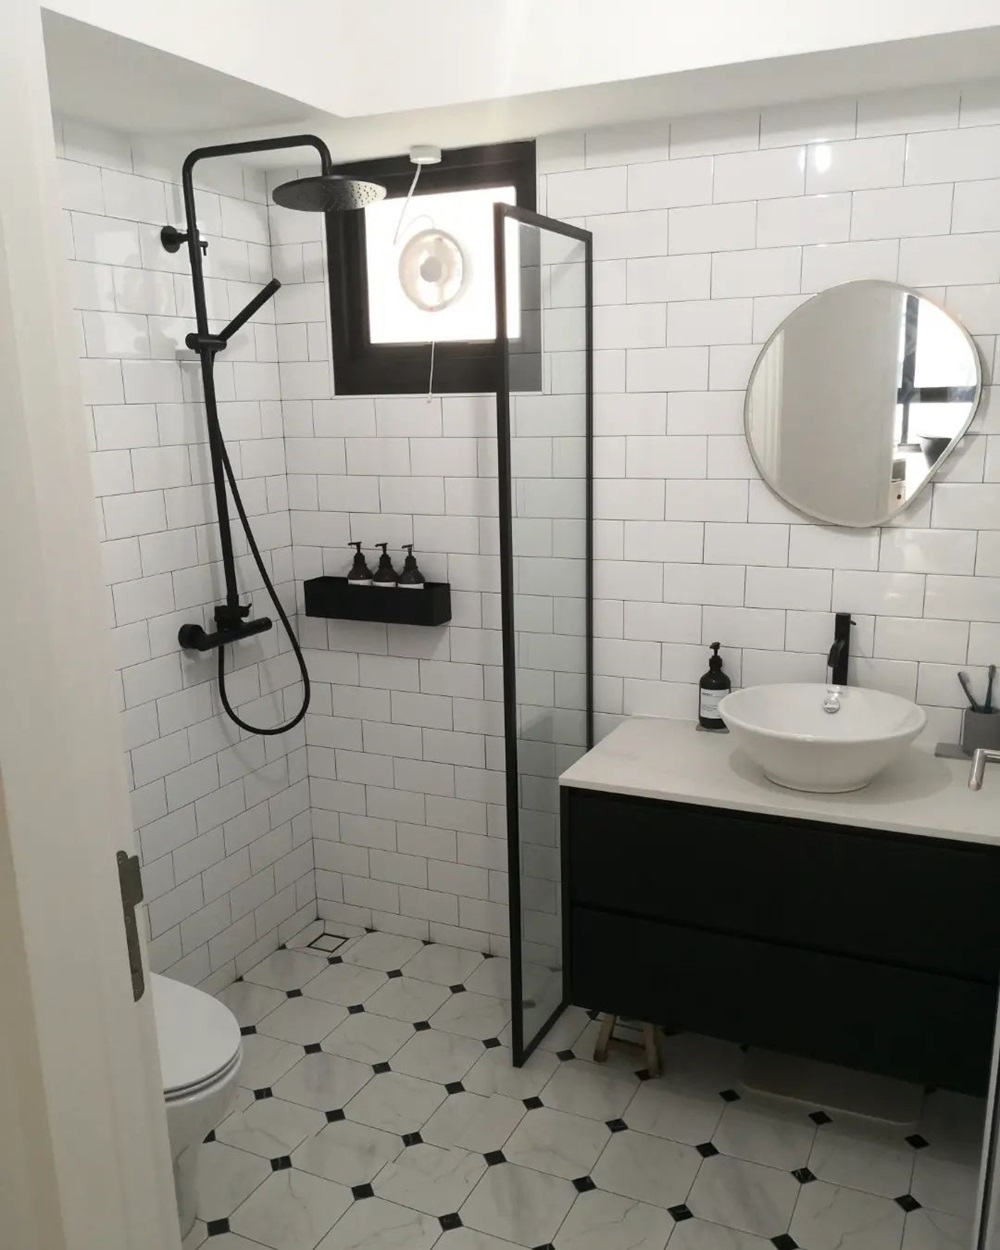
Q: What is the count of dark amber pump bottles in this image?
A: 4